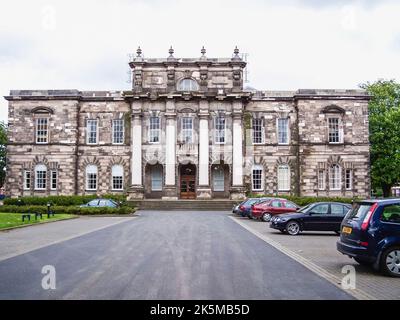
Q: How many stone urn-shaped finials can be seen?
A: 4